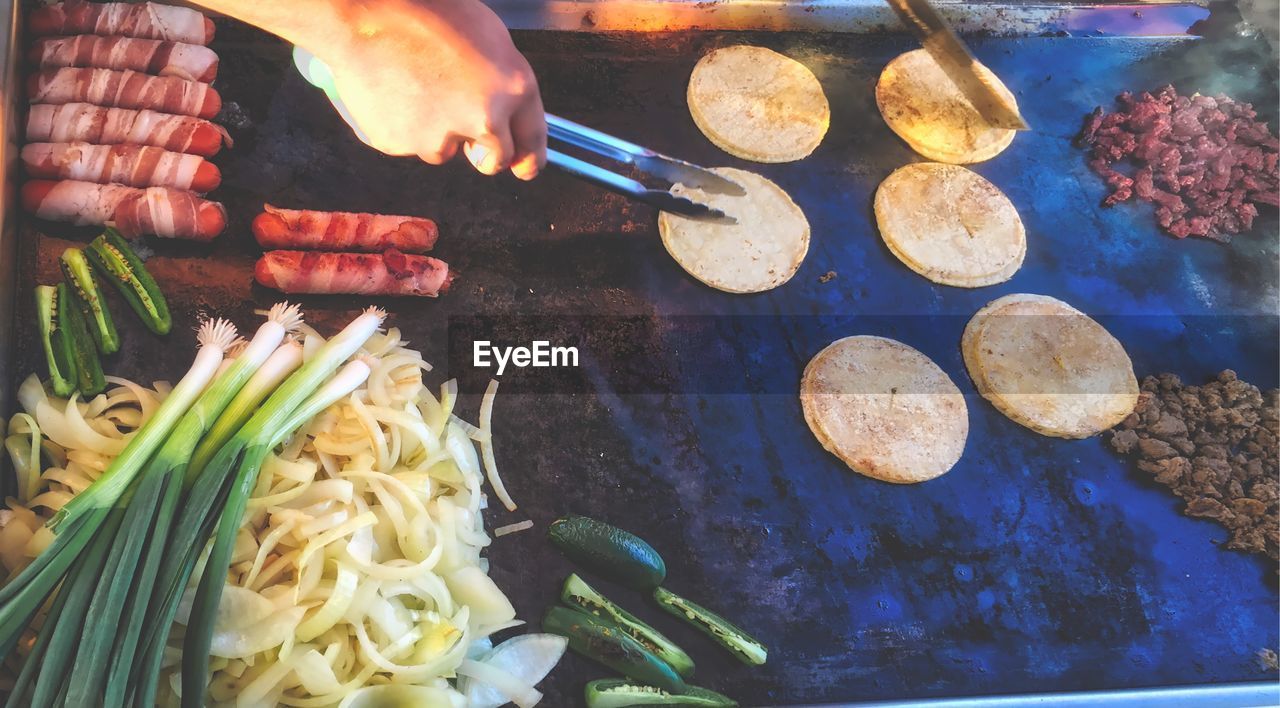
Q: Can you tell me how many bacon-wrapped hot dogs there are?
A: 8